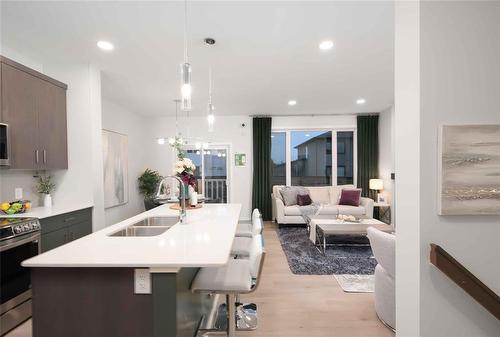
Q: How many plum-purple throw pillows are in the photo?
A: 2